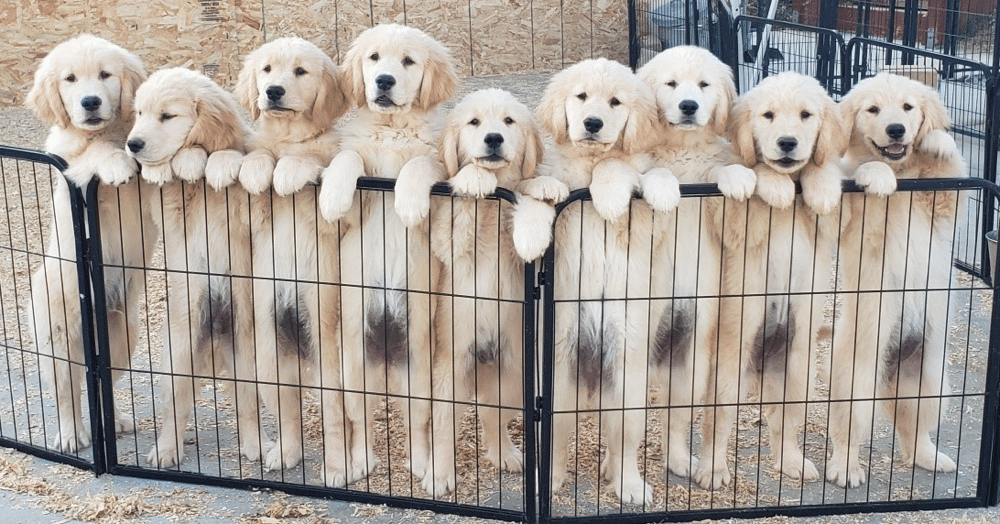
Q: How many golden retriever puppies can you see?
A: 9